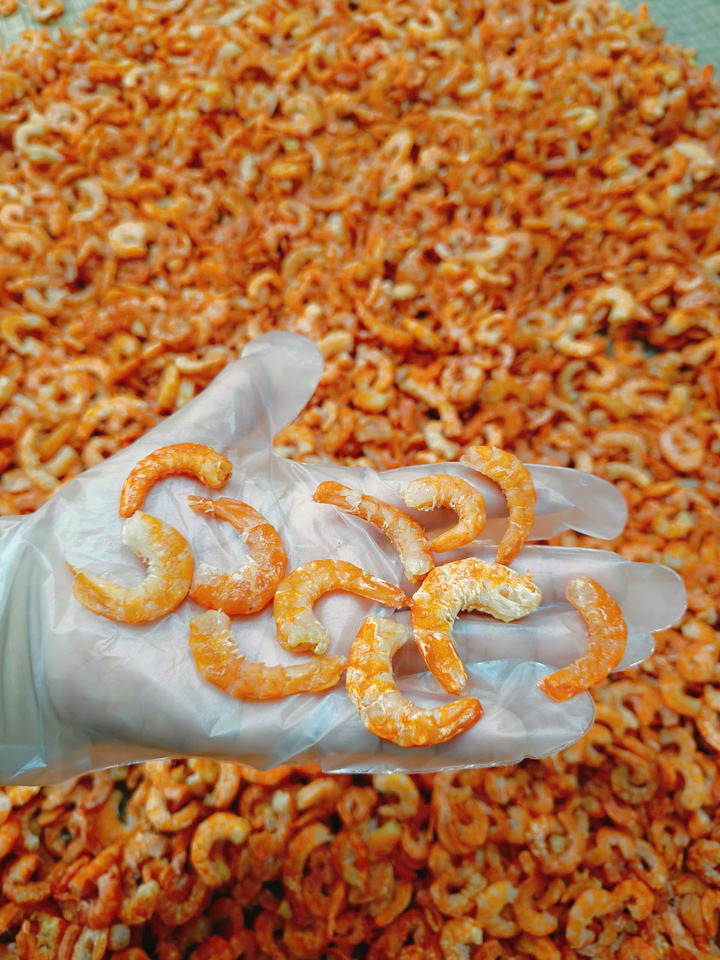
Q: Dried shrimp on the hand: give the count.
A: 11